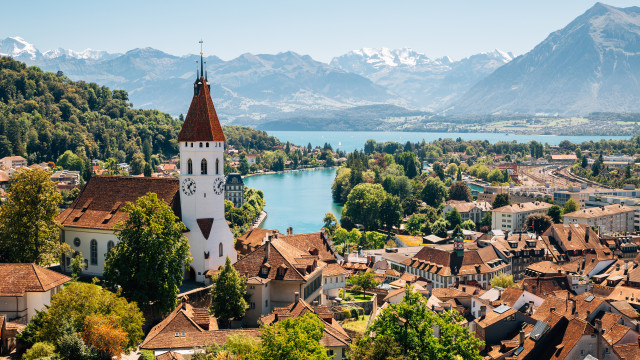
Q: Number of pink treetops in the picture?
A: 0